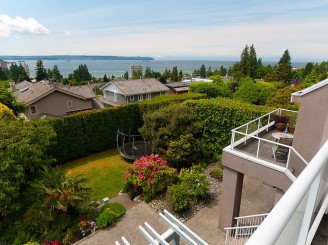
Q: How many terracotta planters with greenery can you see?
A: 2